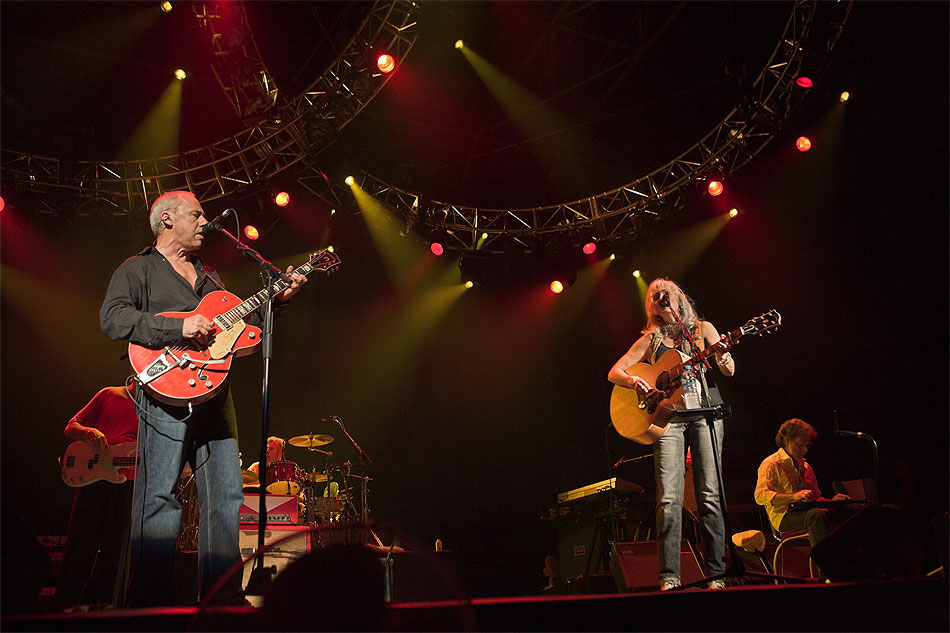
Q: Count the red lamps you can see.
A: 10